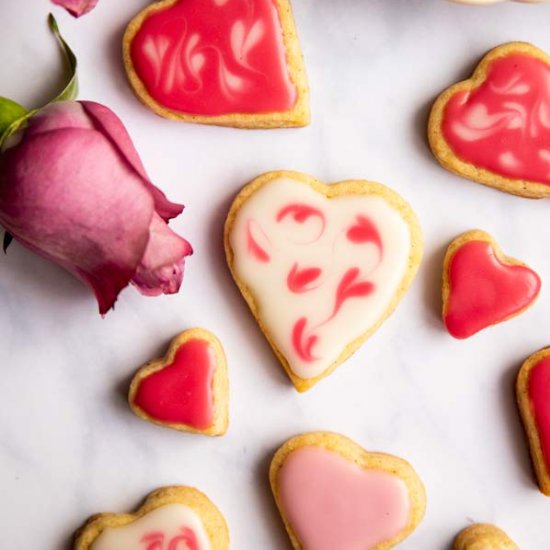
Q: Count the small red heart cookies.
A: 2